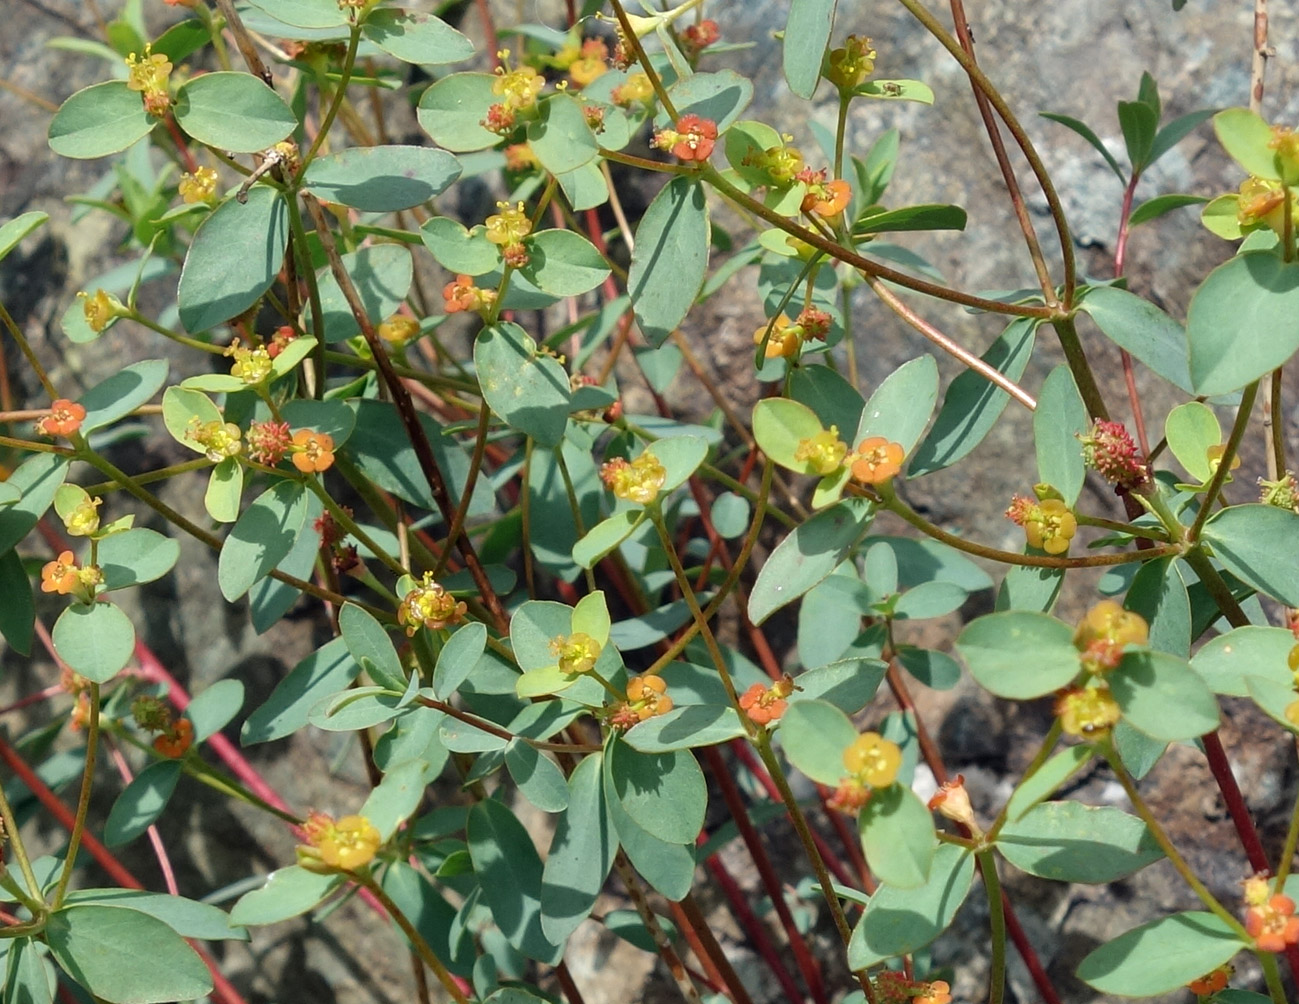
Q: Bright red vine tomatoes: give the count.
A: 0